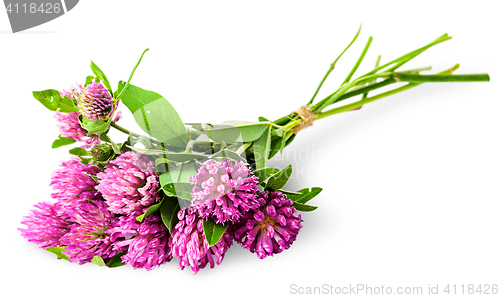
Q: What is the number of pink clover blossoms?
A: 10